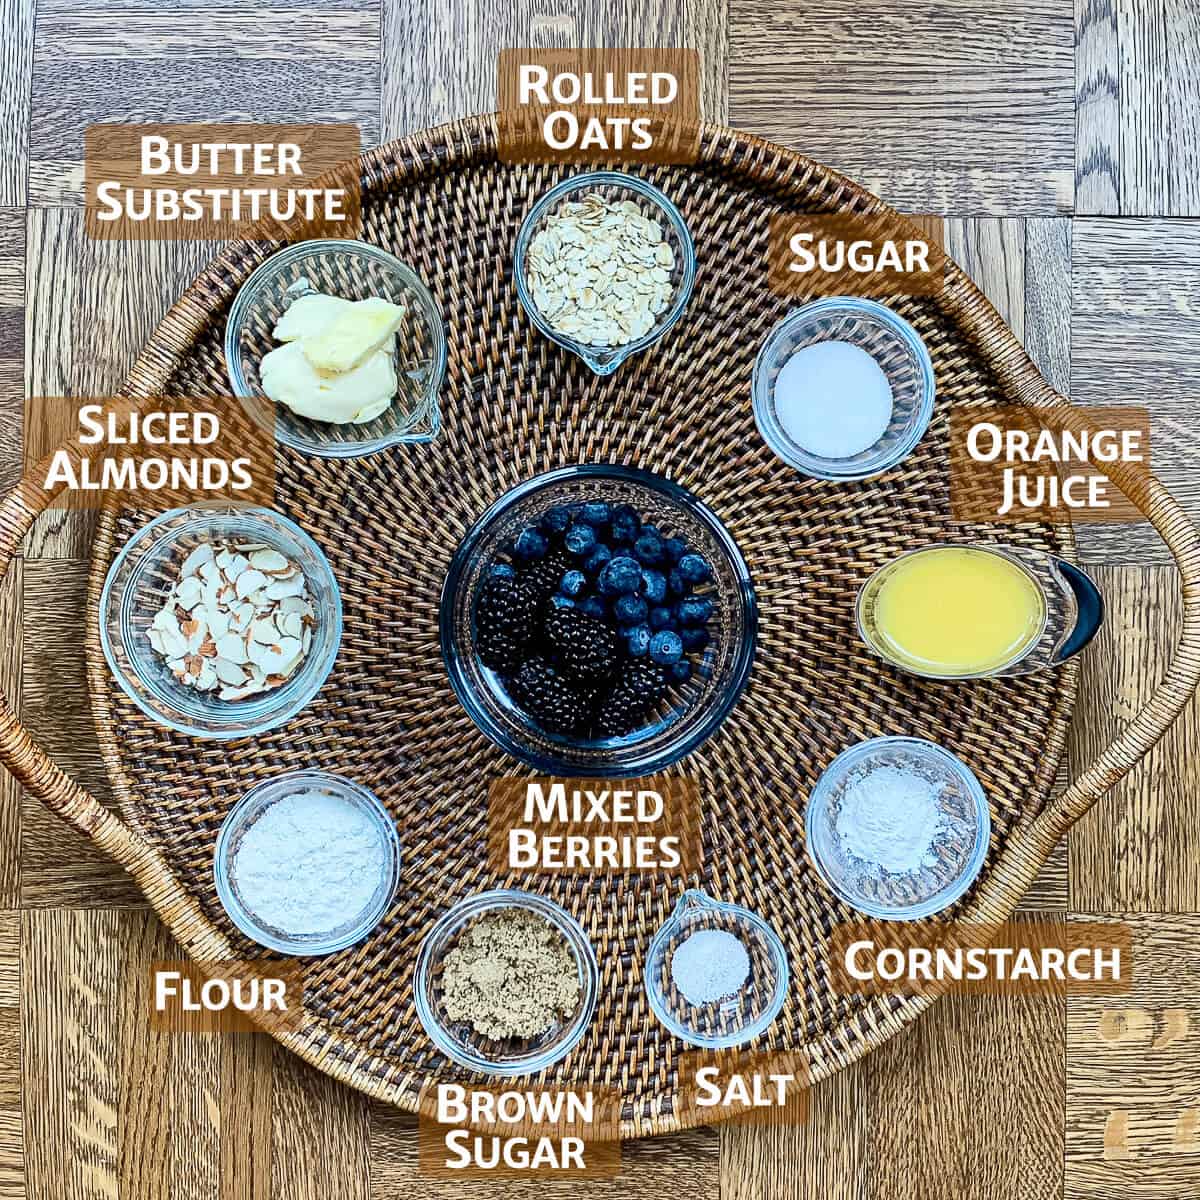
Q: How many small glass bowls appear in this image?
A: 8